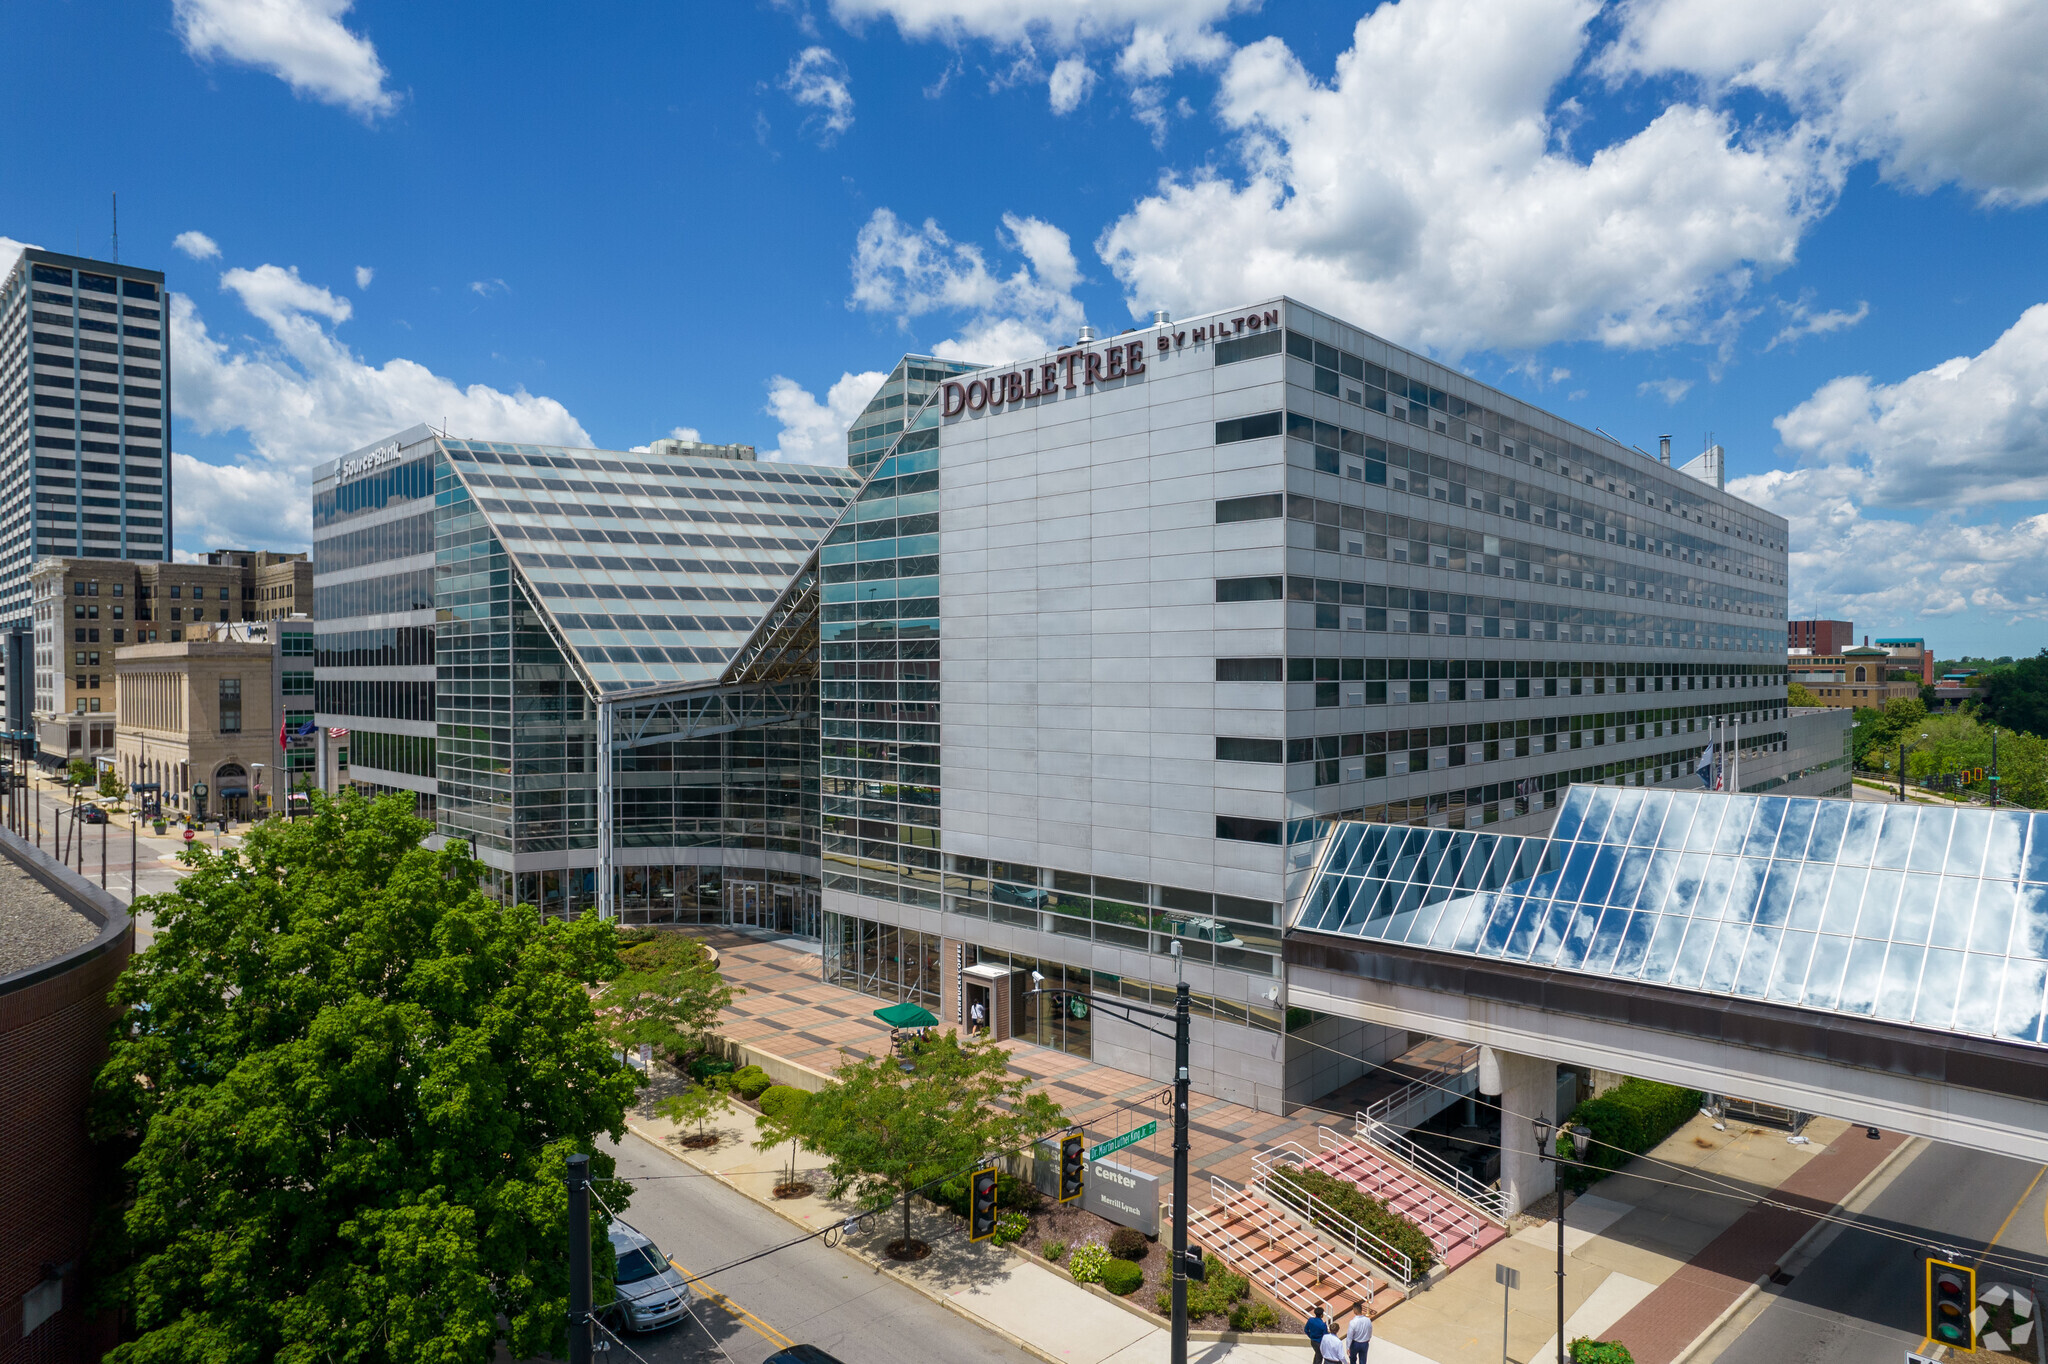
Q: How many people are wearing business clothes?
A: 3